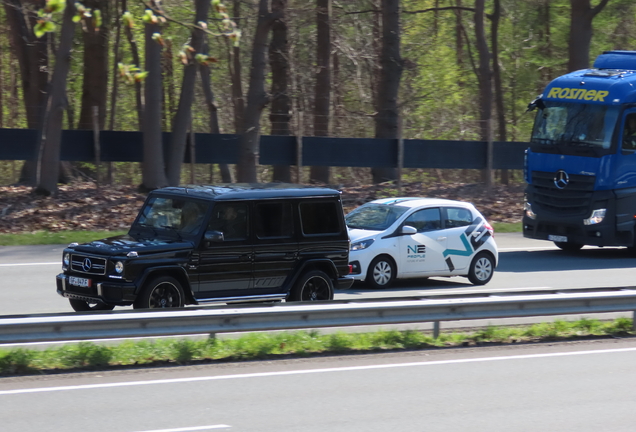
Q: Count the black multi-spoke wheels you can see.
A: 2